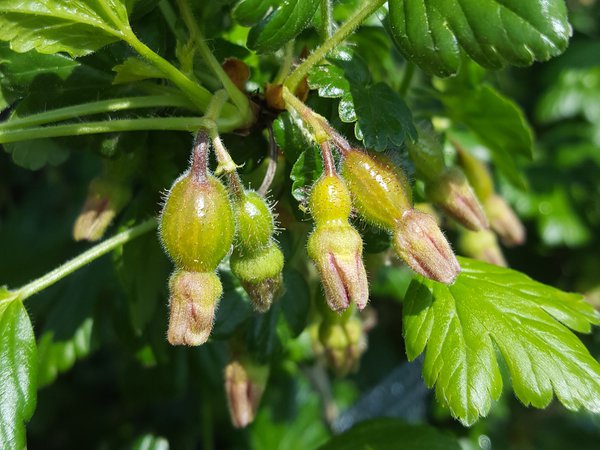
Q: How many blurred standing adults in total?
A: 0